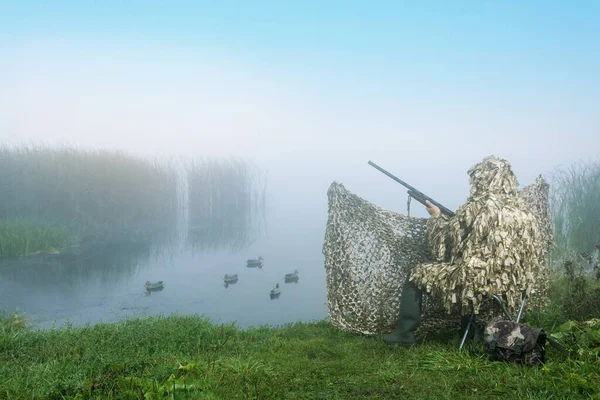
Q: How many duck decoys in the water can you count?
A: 5